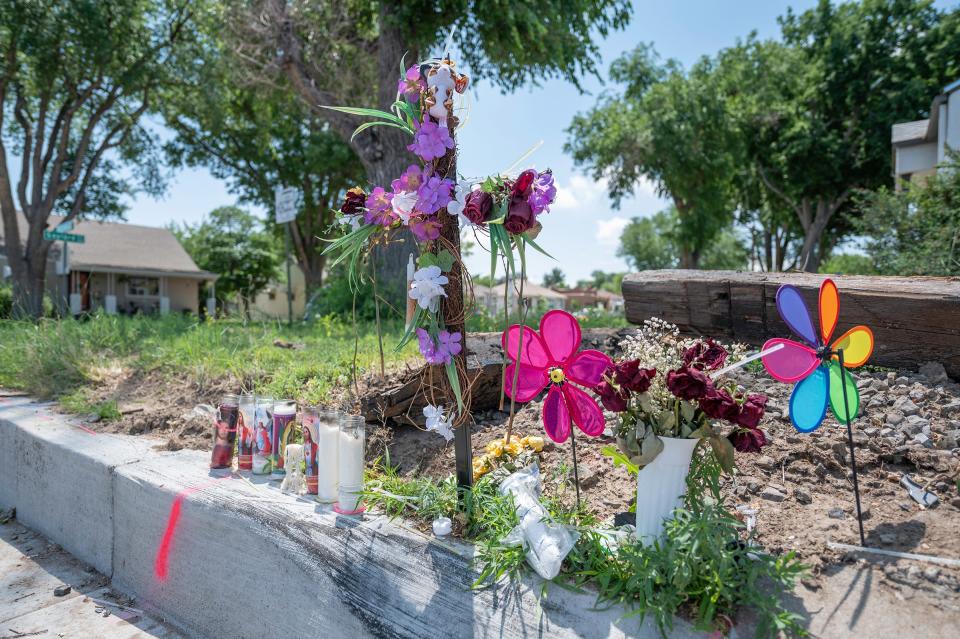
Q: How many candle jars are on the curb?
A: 7